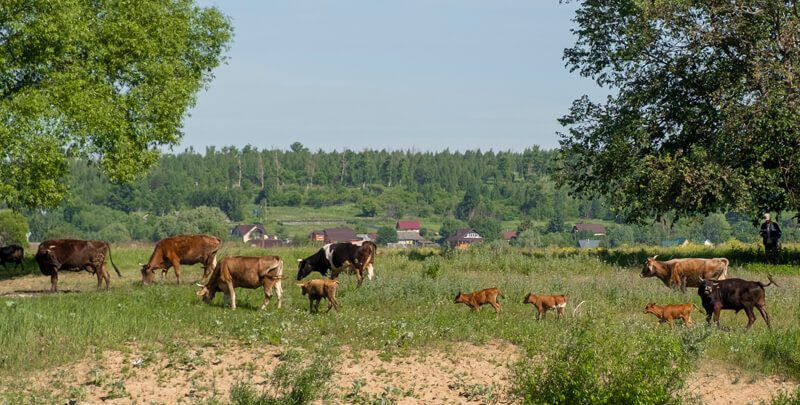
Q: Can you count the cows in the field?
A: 11